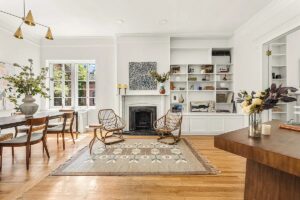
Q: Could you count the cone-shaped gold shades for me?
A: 3